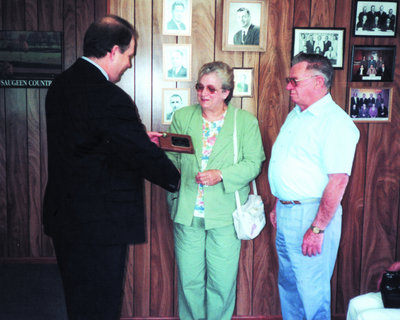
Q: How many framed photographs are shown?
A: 9